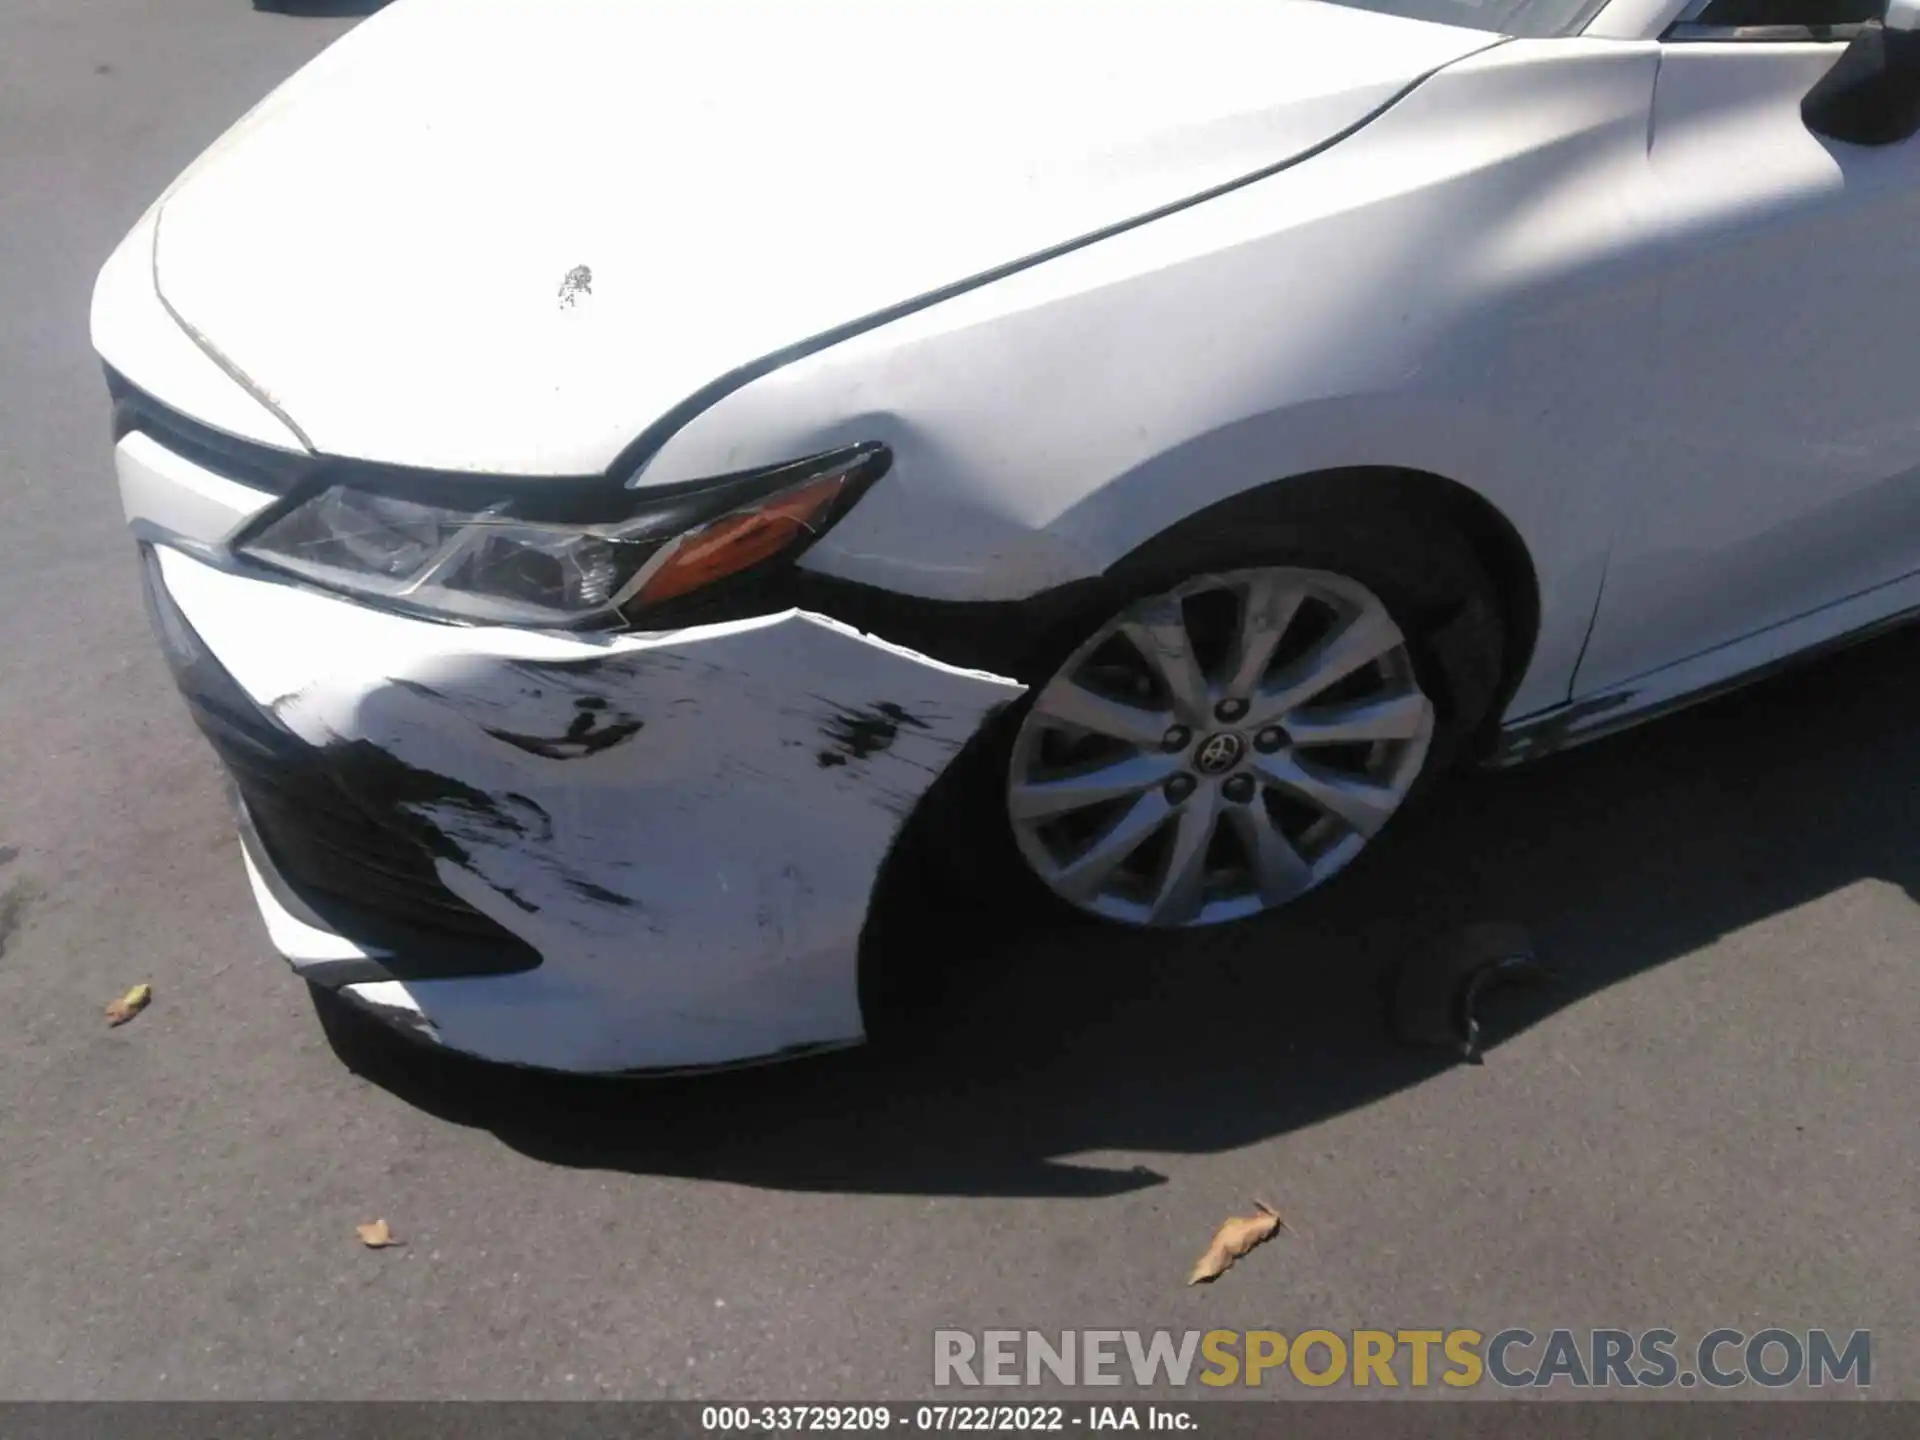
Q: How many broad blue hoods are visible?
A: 0